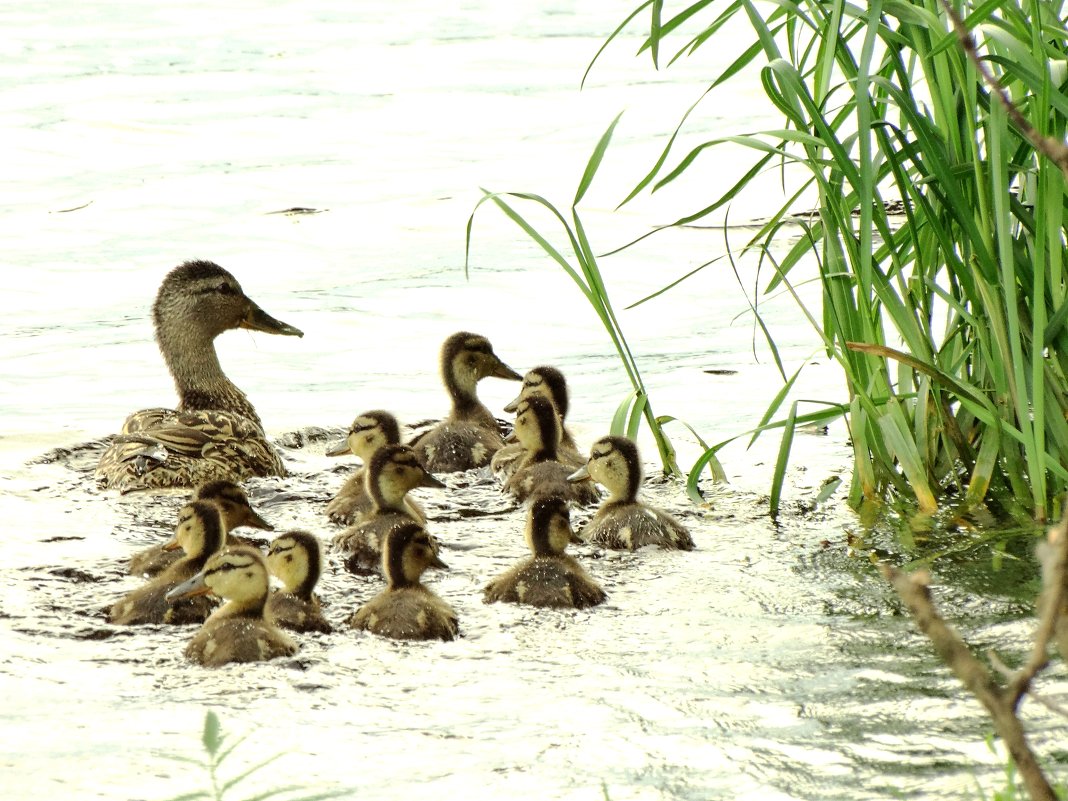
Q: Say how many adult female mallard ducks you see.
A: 1